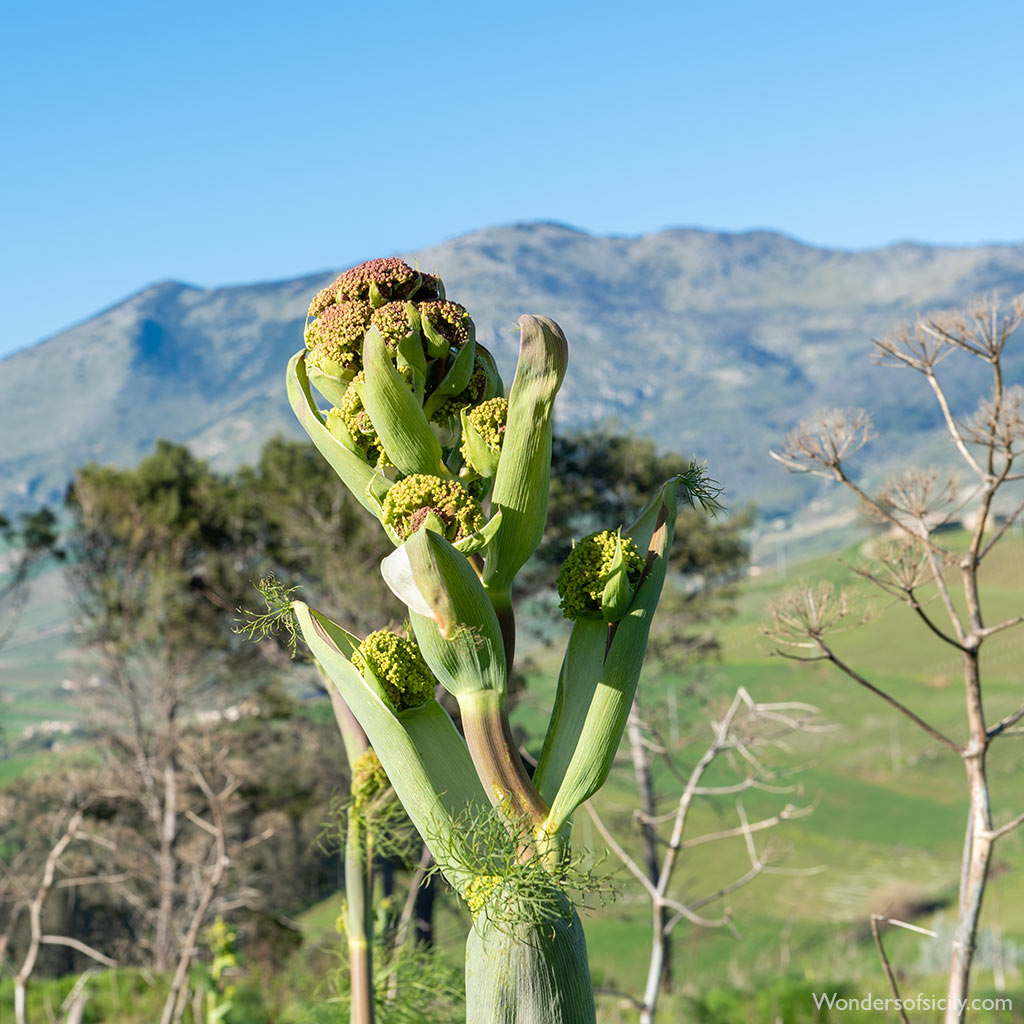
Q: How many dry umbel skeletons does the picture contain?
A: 7